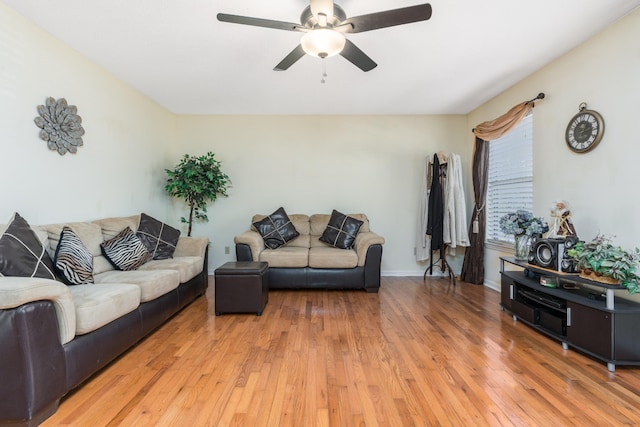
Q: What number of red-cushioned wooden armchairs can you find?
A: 0